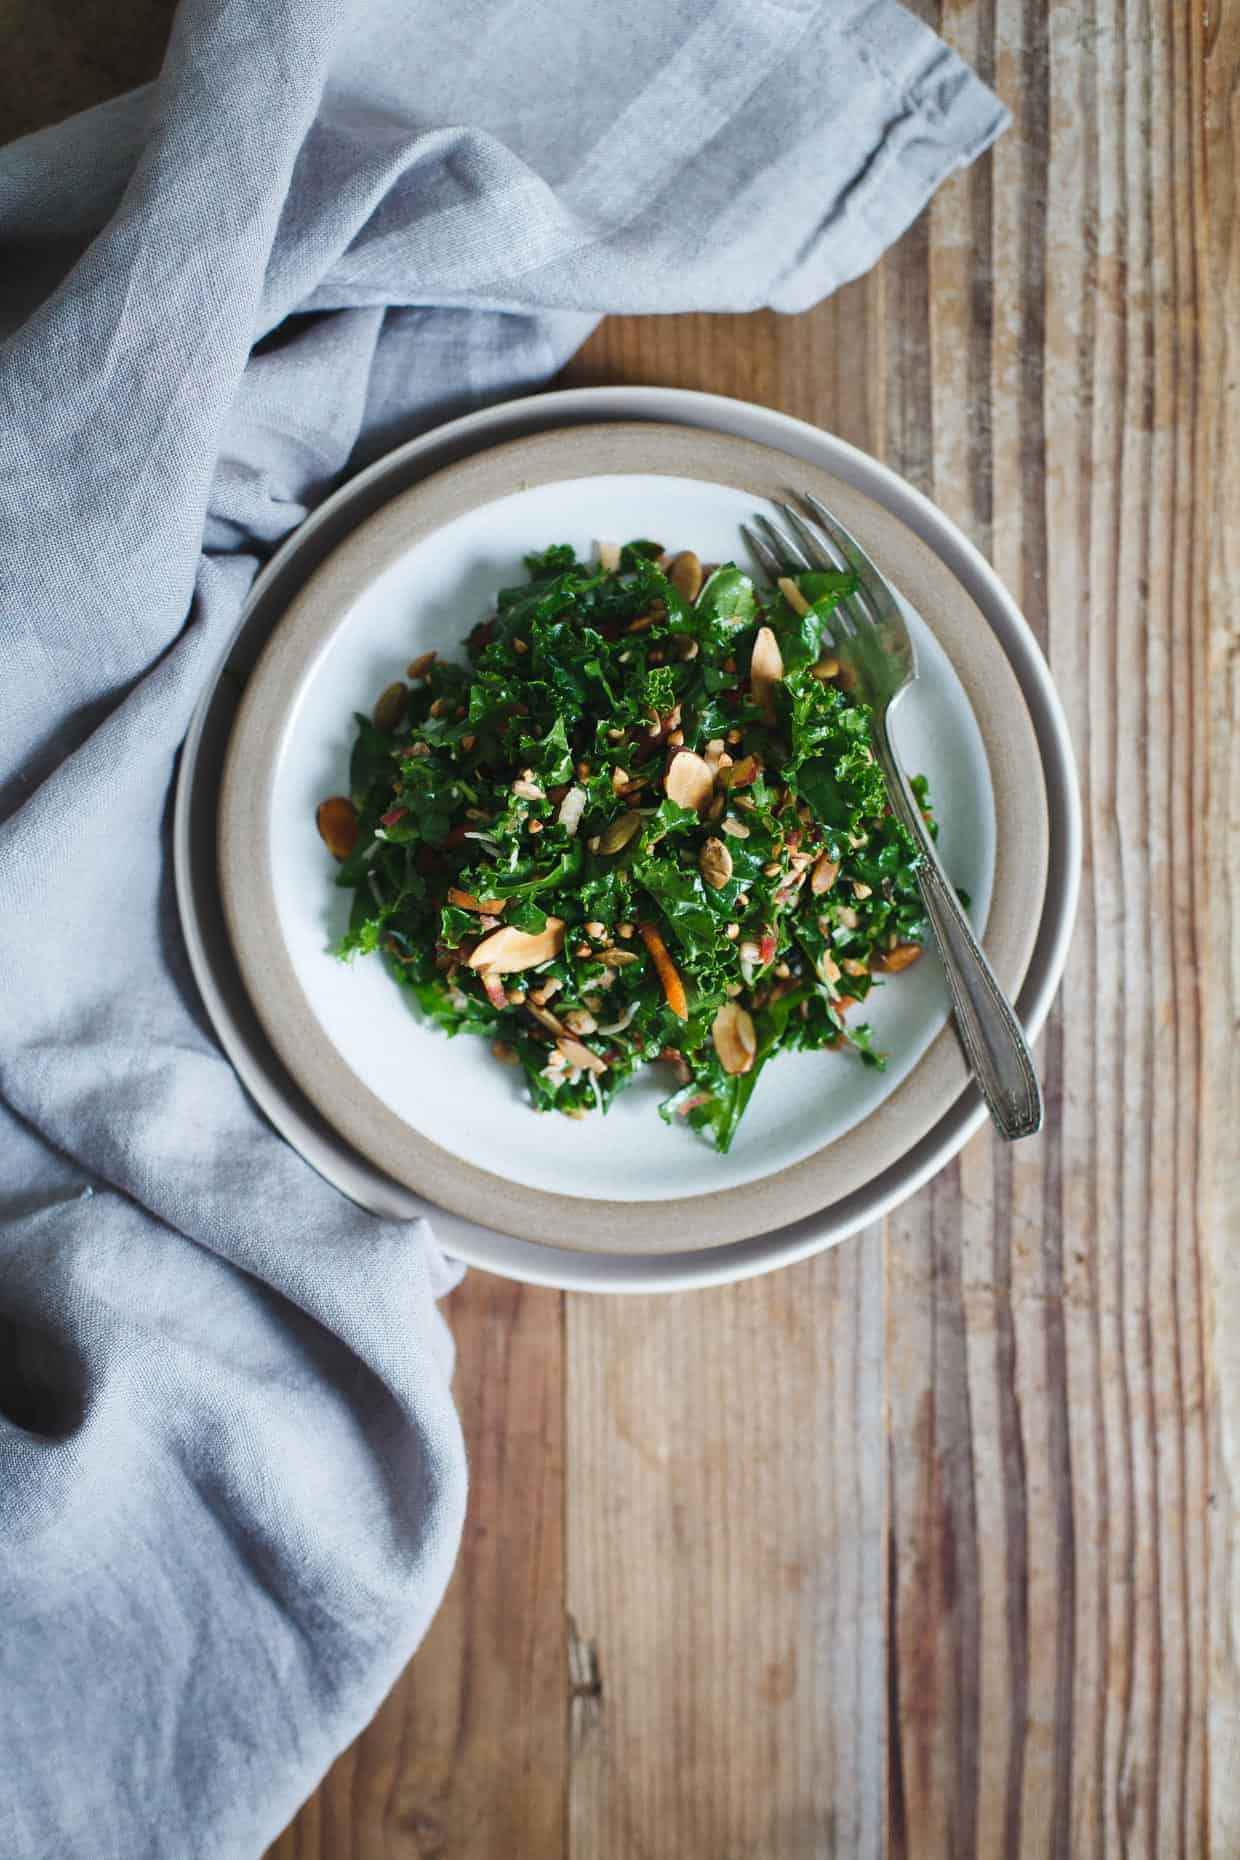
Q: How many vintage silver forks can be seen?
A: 1